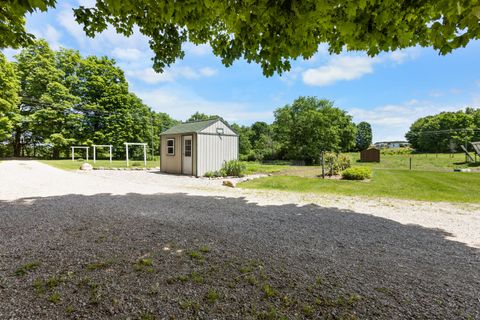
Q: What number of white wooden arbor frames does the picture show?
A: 3